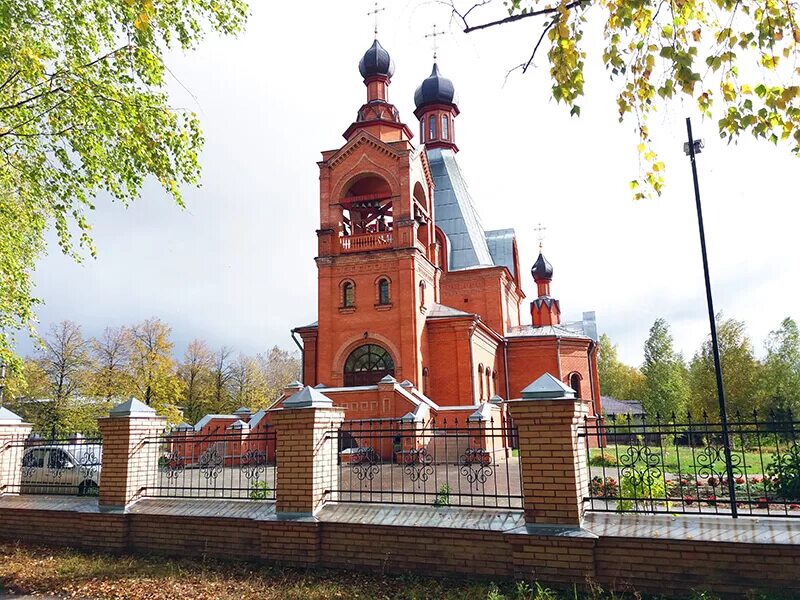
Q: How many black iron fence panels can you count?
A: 4